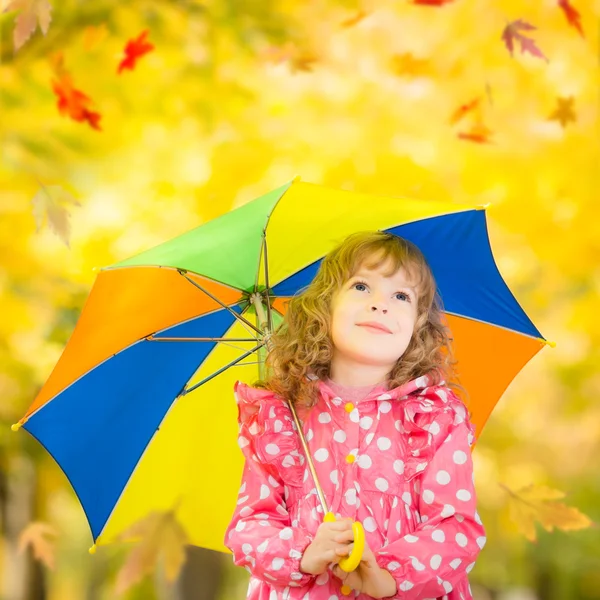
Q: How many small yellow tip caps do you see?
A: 6